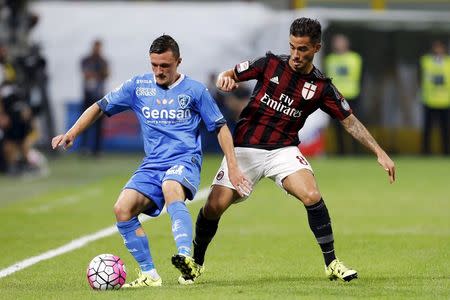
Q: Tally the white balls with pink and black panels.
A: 1